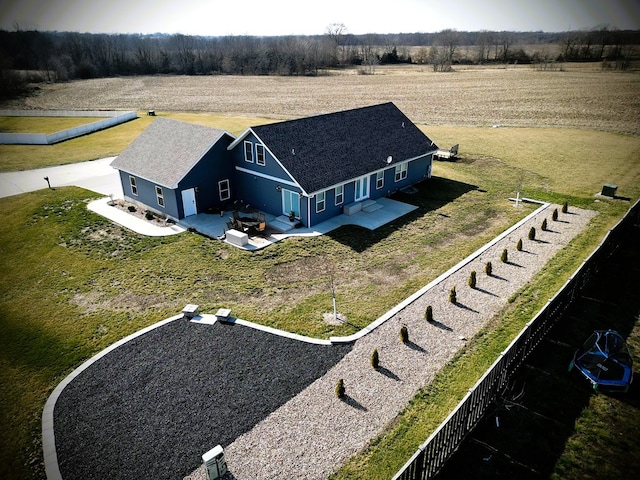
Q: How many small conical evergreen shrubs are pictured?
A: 13